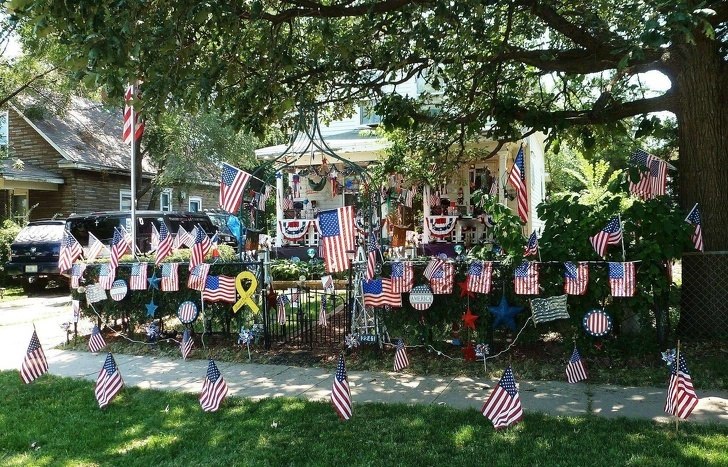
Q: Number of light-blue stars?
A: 2